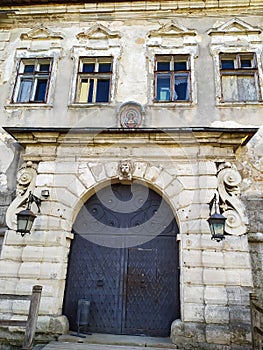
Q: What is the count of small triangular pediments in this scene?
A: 4